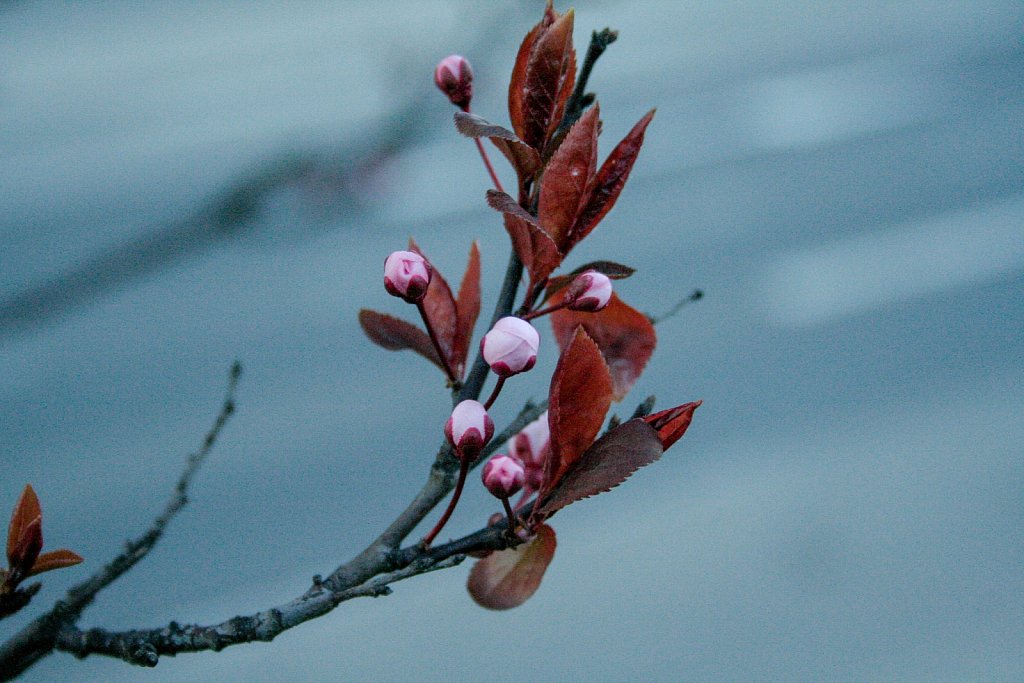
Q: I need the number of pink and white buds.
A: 7